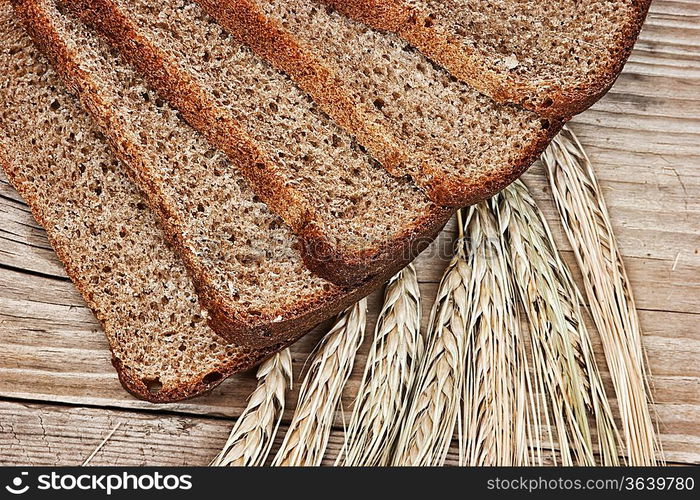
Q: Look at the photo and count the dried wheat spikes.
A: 7